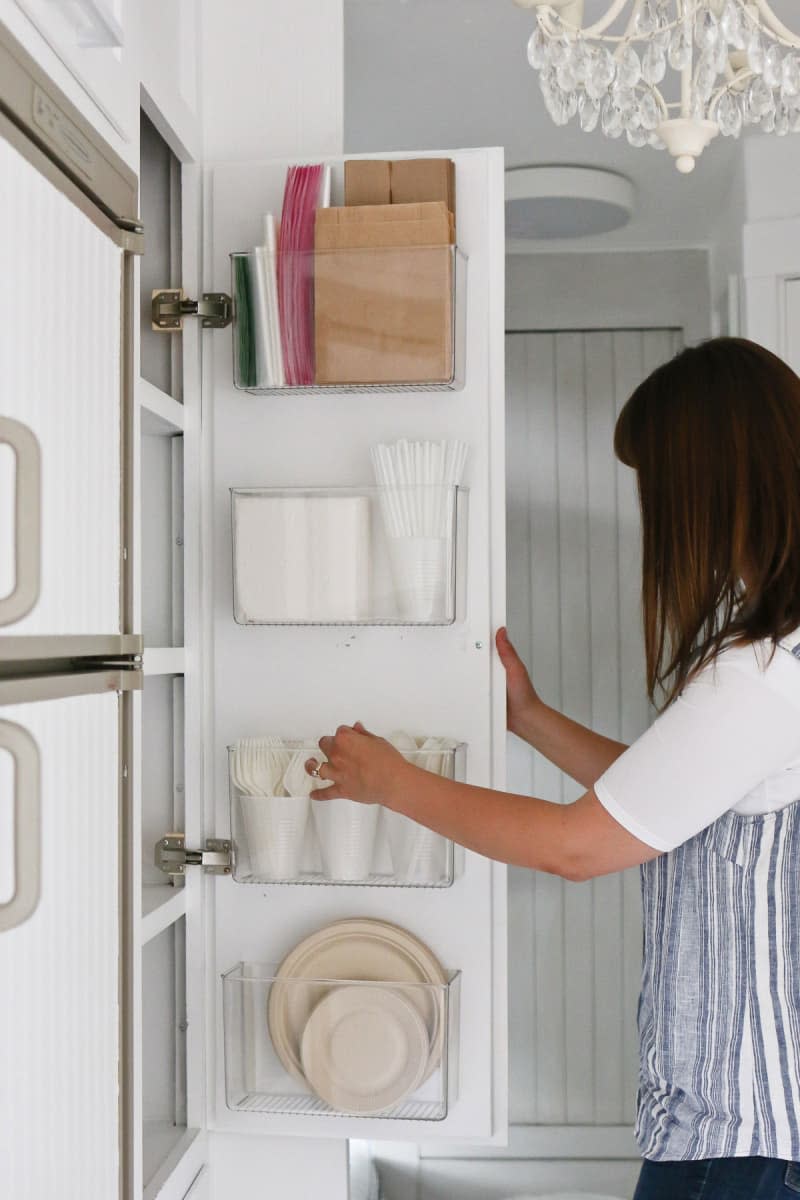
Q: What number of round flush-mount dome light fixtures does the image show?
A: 1